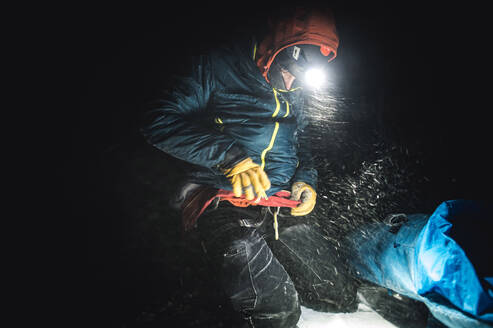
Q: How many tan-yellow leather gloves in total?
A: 2